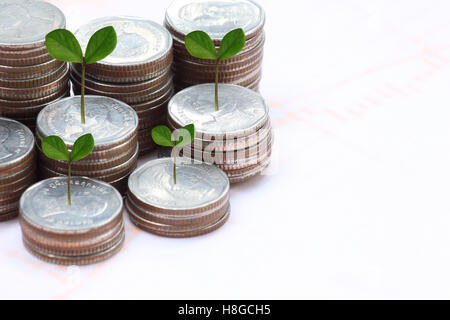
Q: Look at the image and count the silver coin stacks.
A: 8